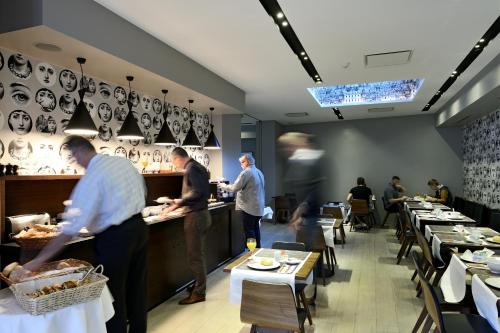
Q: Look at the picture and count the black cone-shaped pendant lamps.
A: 5